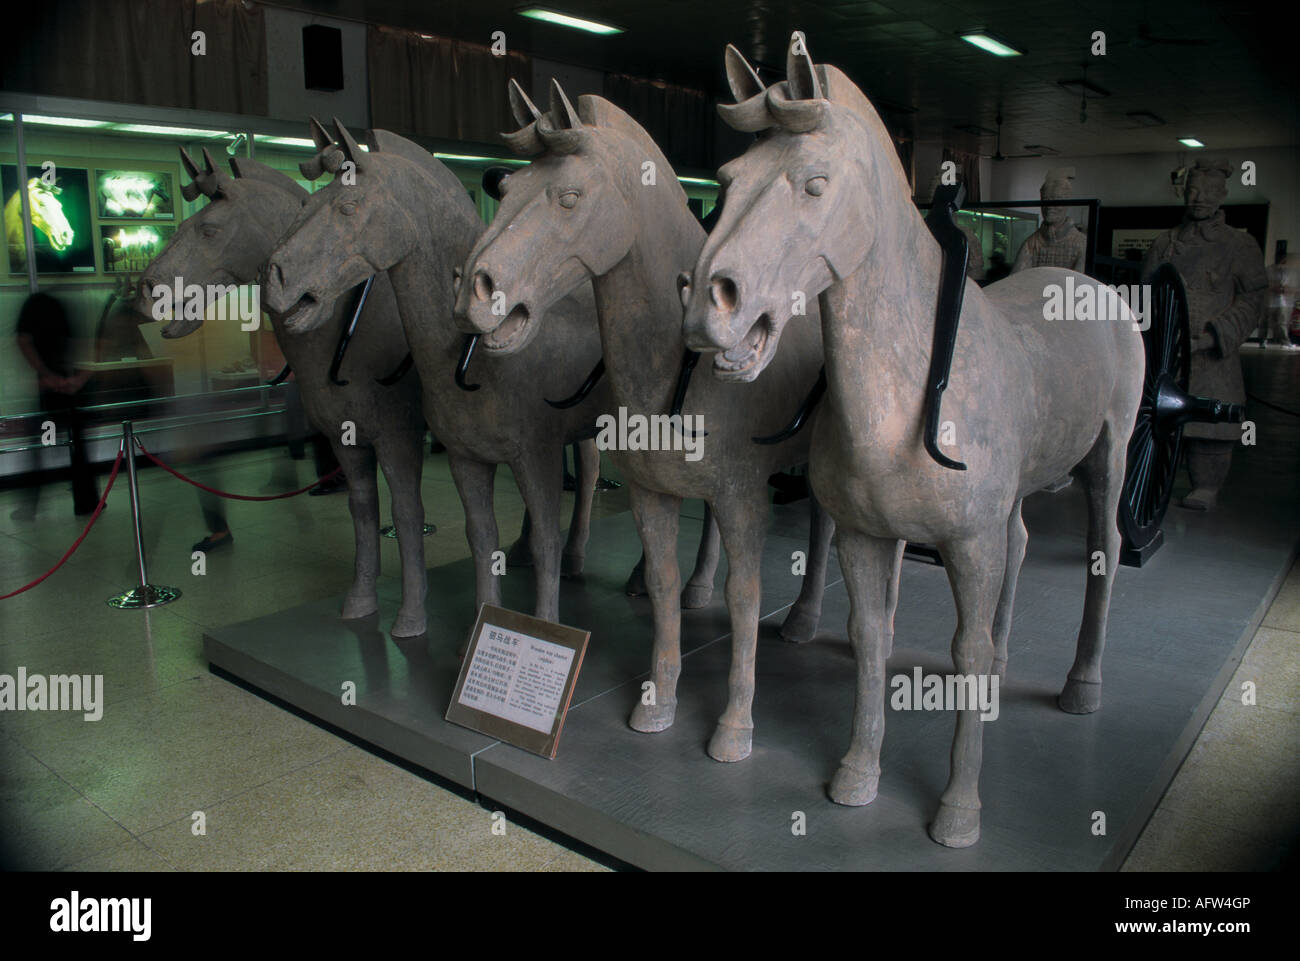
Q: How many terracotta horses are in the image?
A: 4